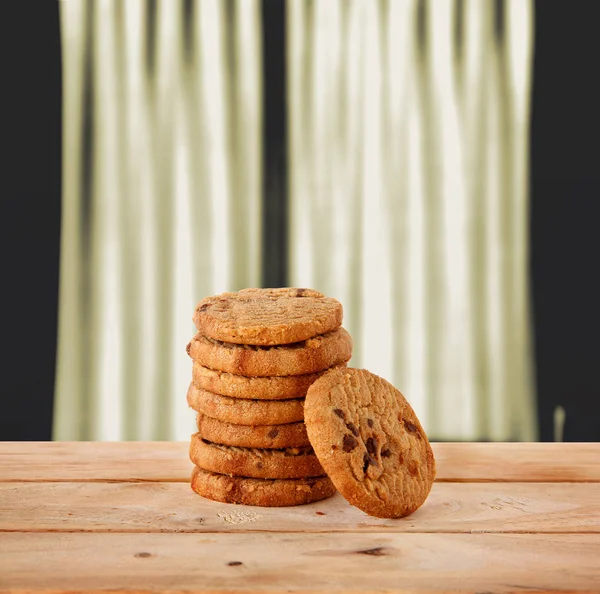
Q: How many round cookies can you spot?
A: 8